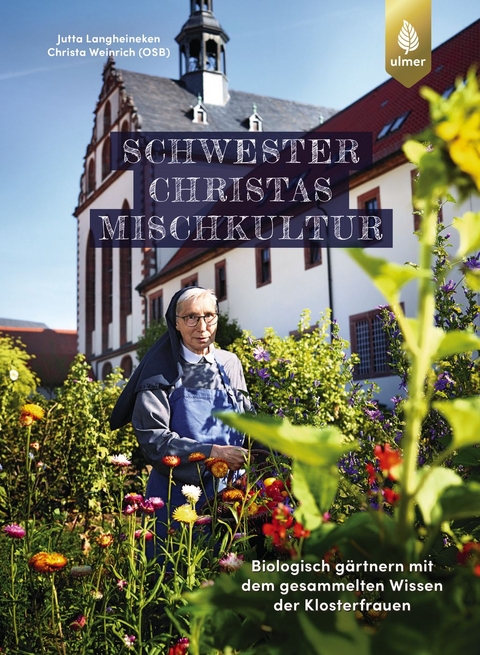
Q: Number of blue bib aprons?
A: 1